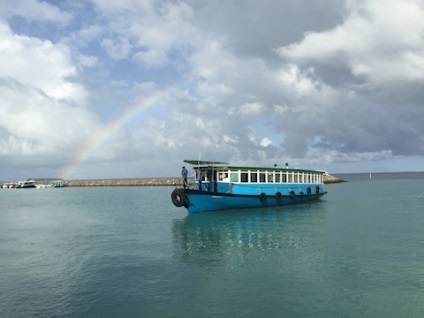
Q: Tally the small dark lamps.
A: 2